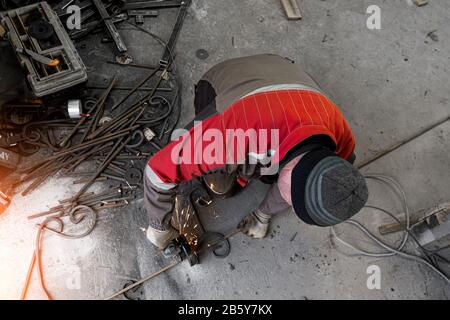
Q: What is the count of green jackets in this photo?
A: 0